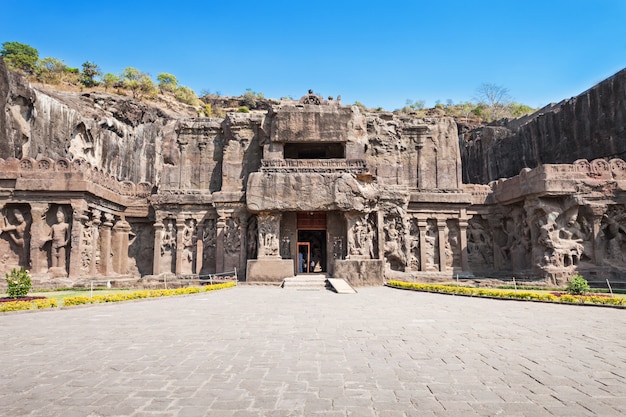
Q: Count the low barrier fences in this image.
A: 2